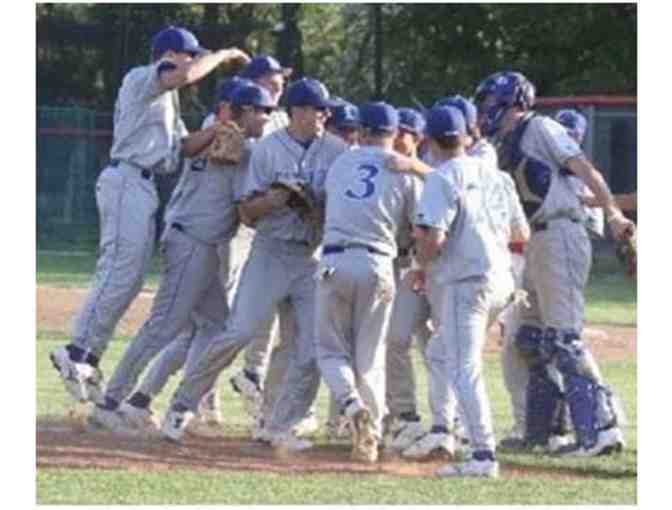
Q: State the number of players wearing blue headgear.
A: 12